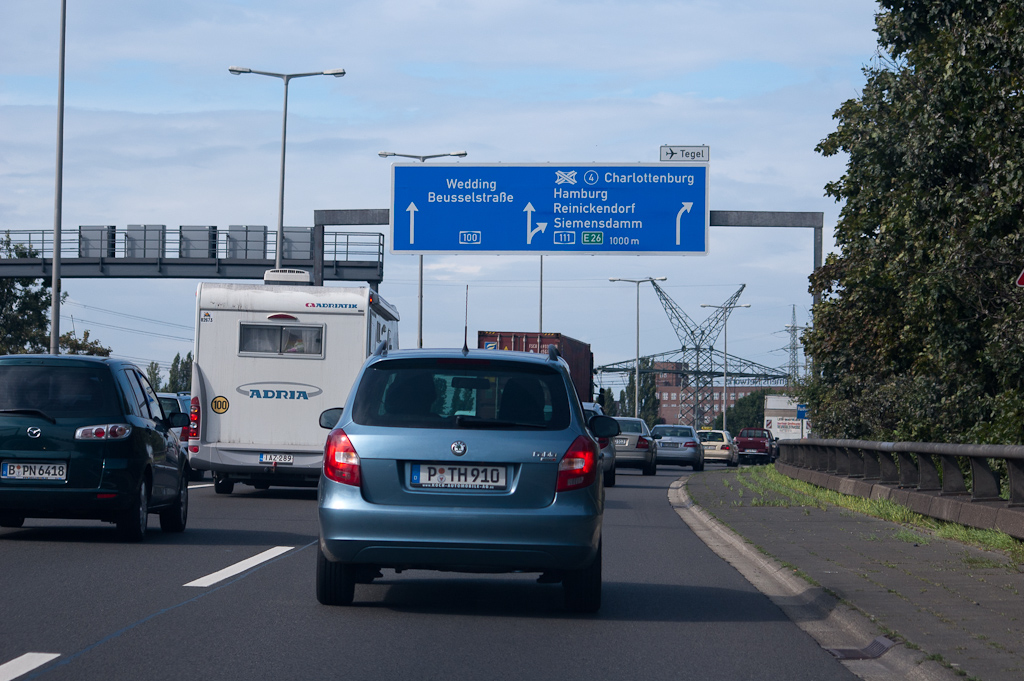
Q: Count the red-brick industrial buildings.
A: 1